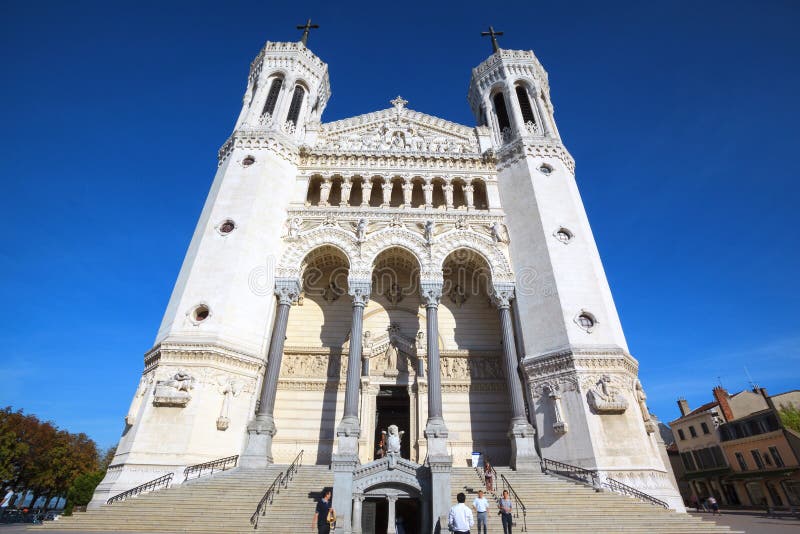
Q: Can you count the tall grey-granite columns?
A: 4